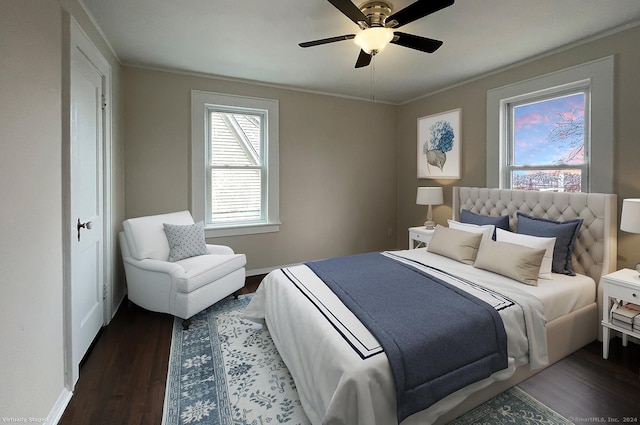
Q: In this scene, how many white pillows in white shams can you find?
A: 2